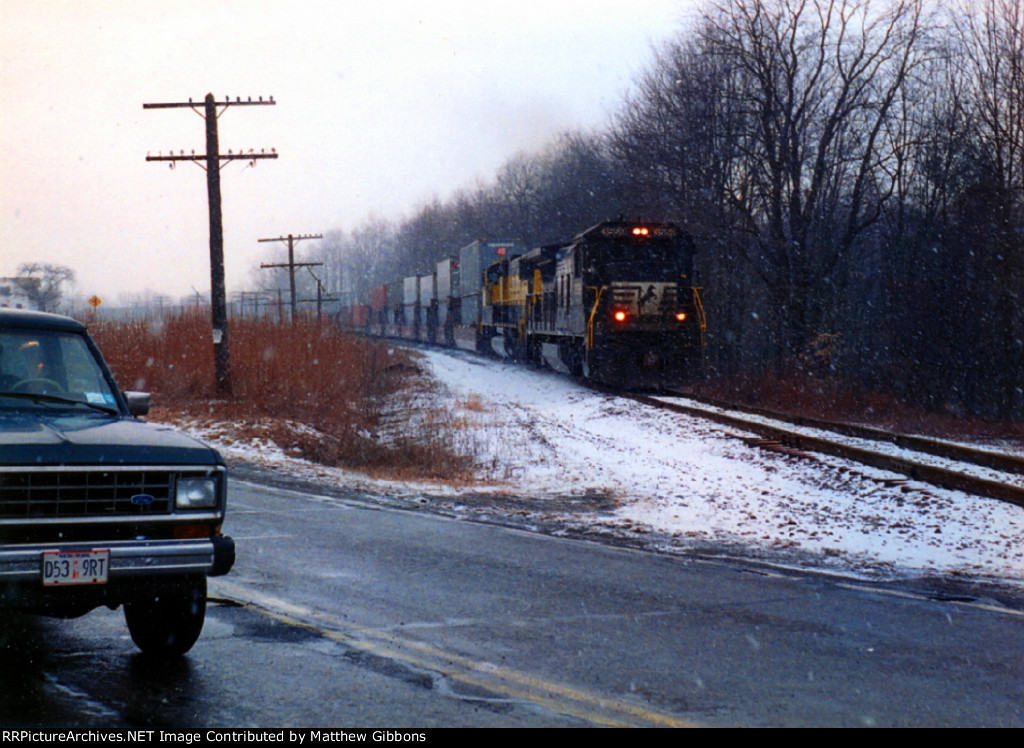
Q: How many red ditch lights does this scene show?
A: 2